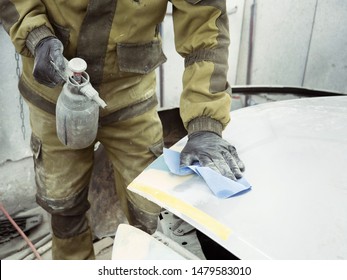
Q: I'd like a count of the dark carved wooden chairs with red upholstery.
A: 0